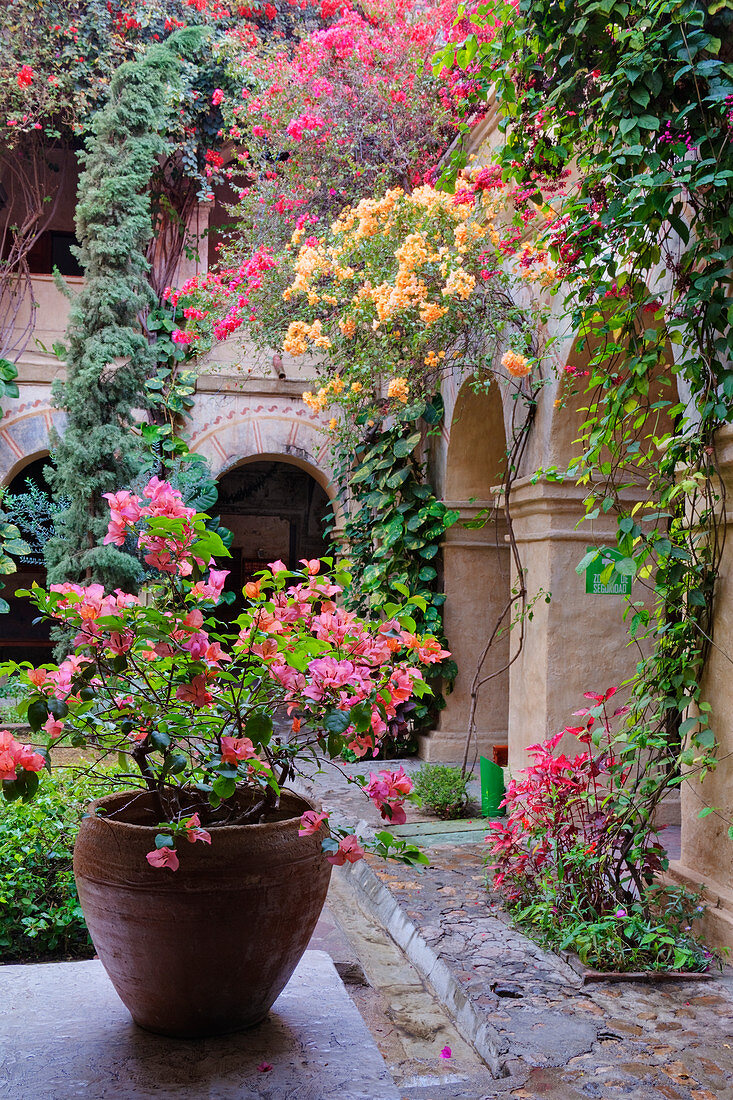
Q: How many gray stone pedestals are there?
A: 1